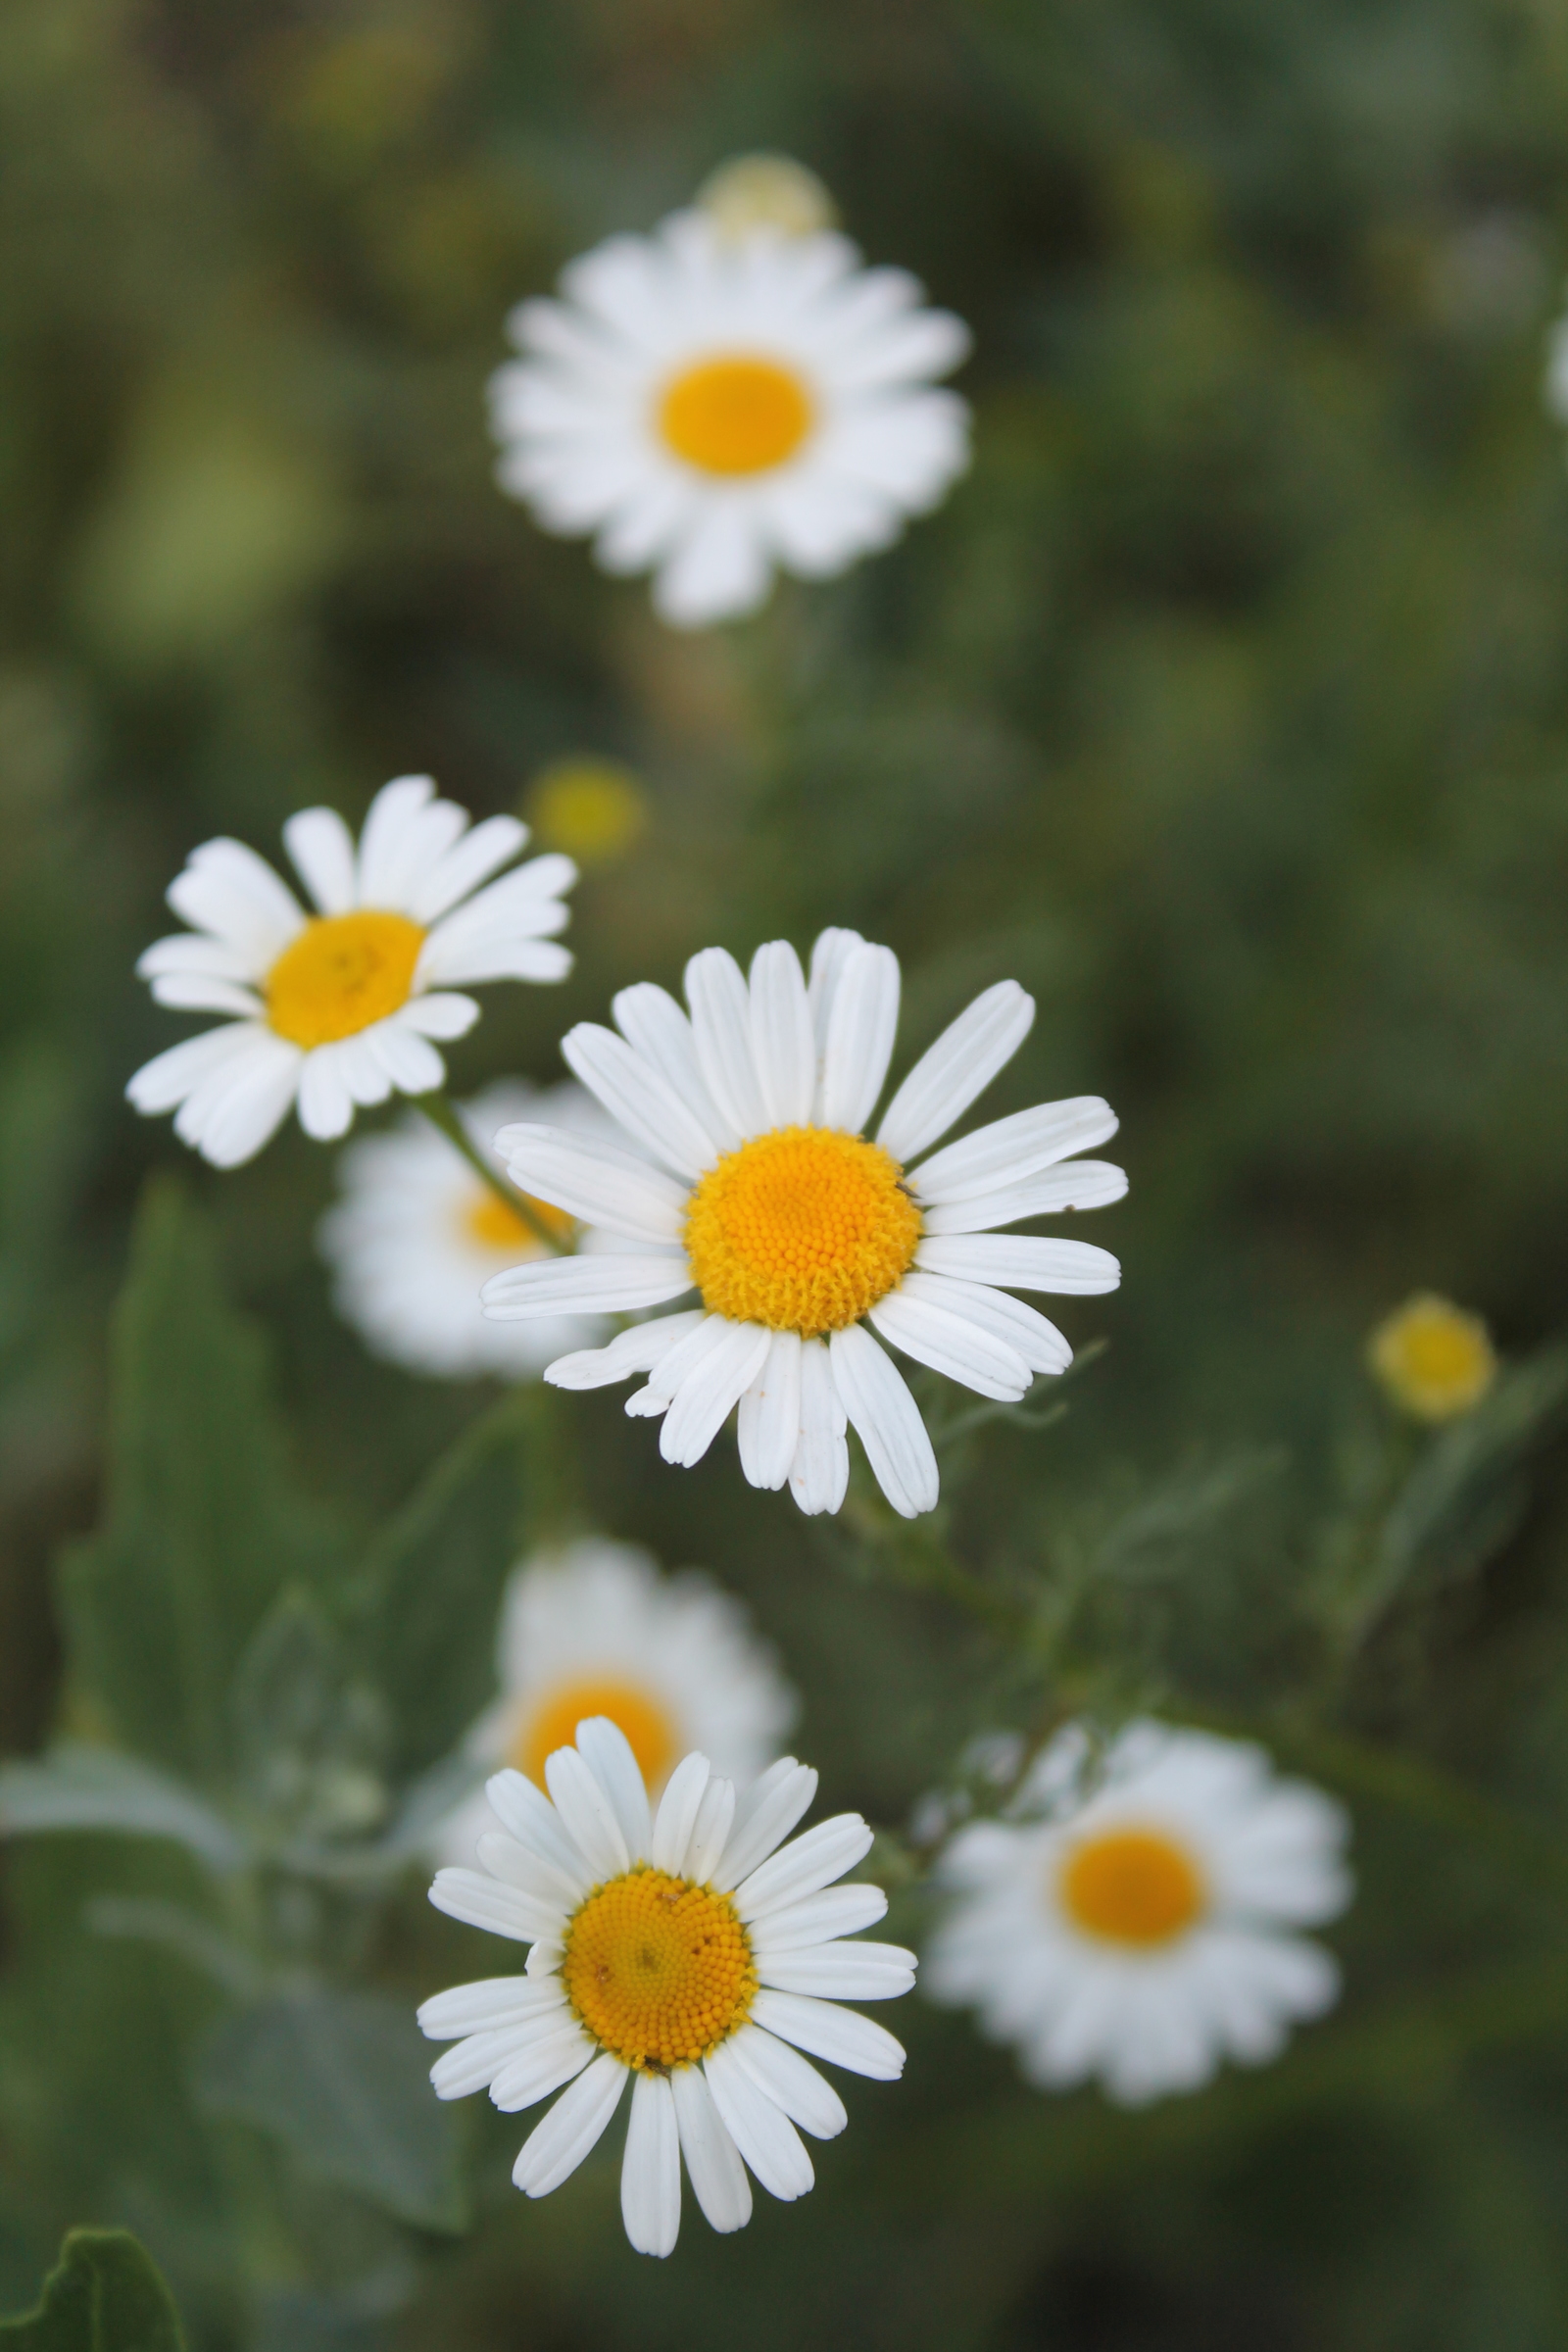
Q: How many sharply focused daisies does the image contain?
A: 2